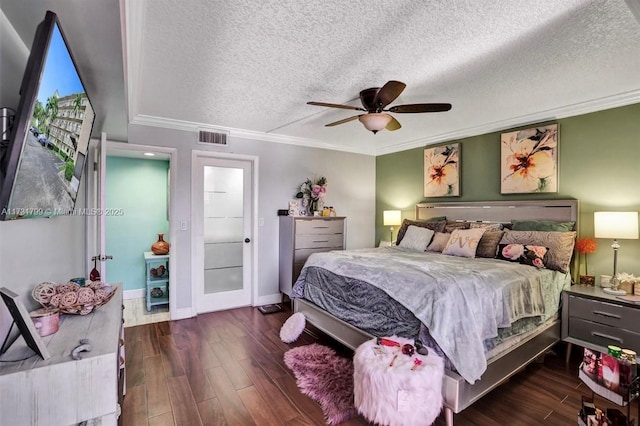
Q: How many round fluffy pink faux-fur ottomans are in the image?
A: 1